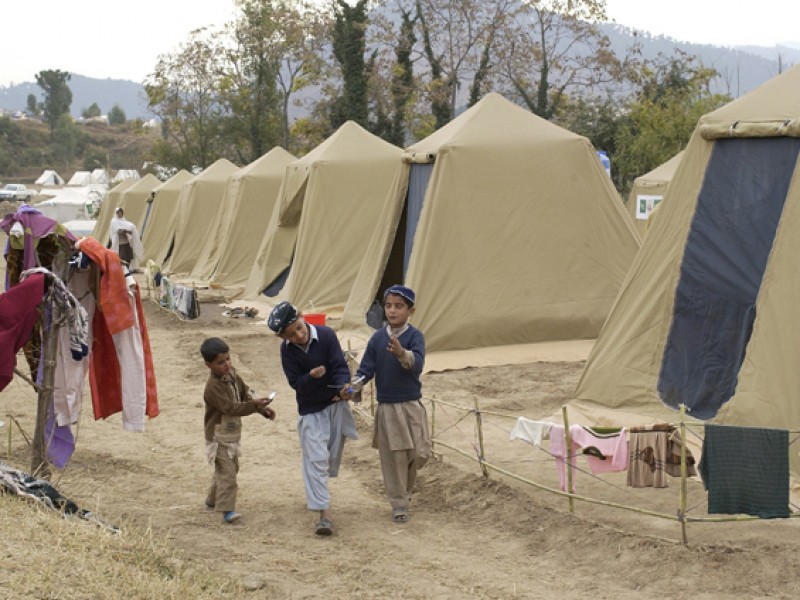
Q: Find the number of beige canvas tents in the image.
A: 9